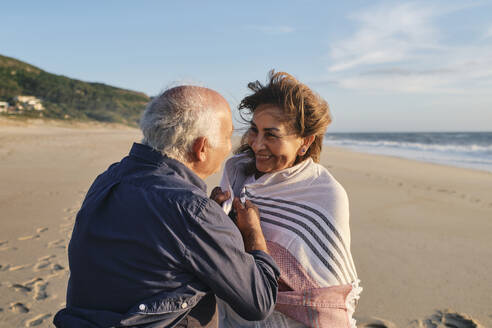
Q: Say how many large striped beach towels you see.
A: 1